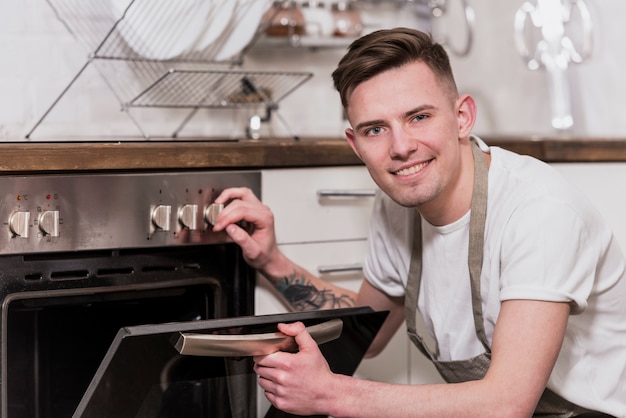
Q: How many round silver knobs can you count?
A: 5